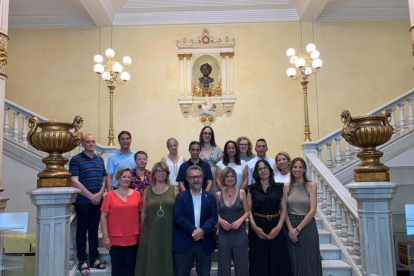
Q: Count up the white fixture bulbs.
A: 15